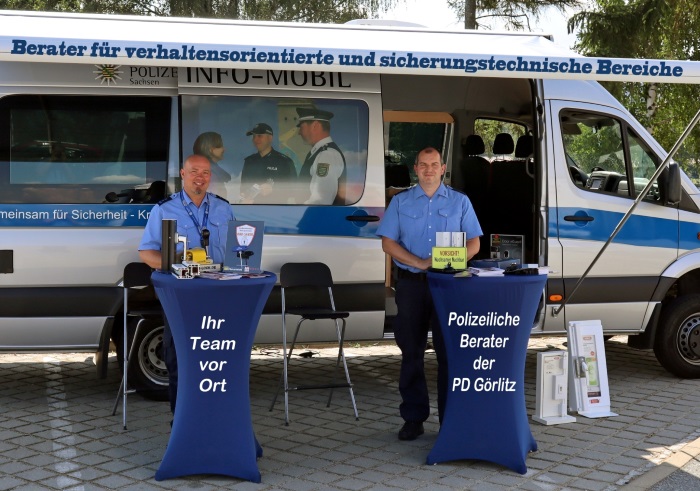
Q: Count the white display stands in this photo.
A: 2